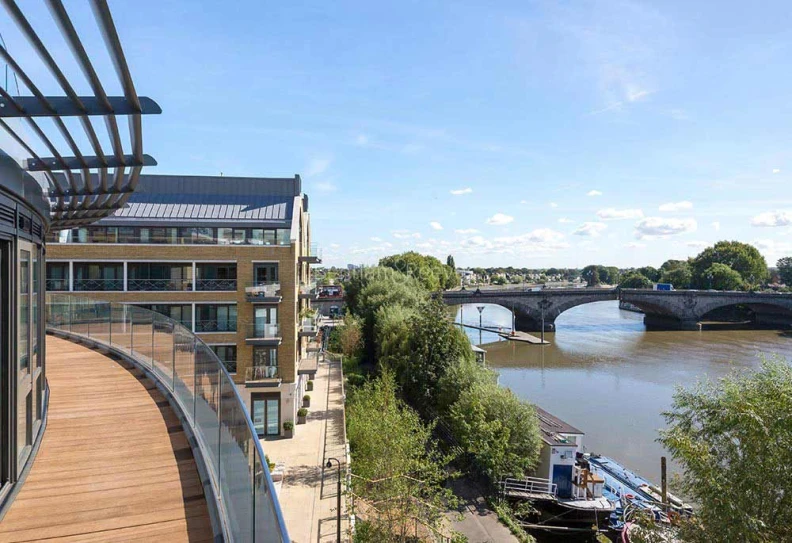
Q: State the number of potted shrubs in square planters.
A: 4